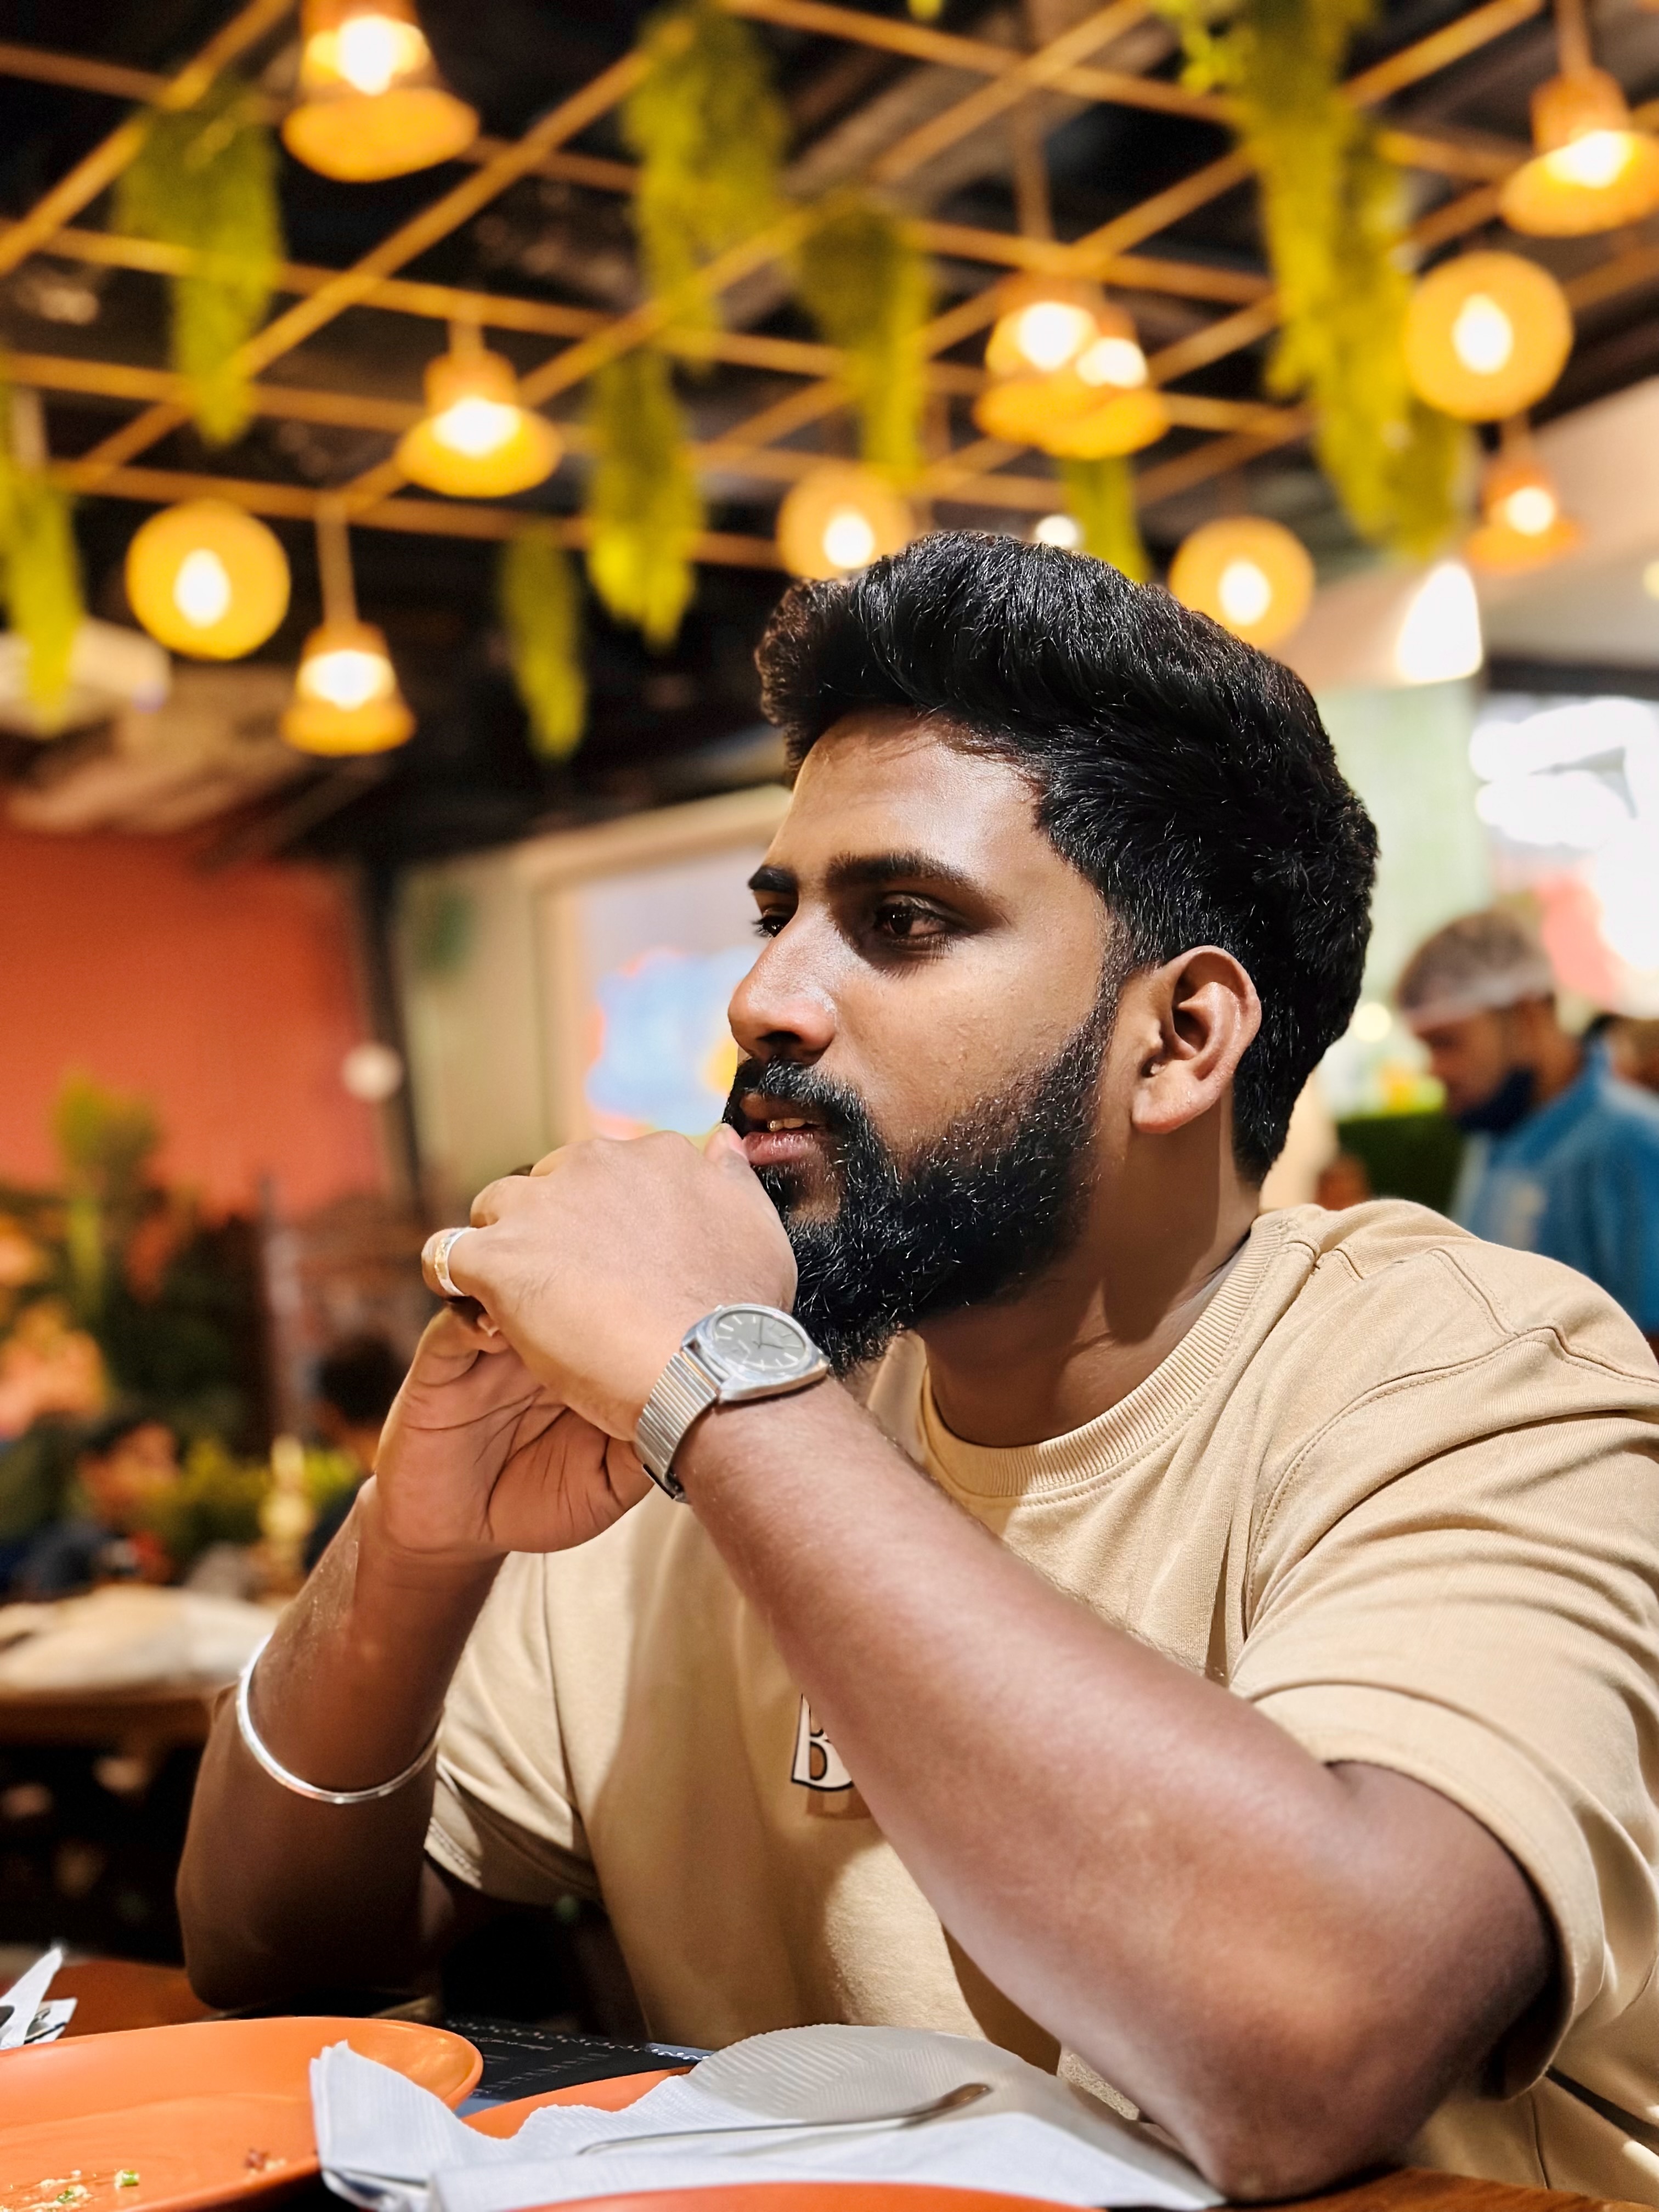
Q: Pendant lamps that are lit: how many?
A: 11